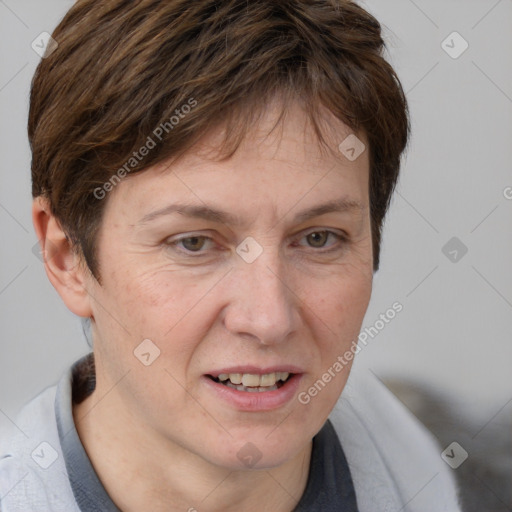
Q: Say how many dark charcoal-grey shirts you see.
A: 1